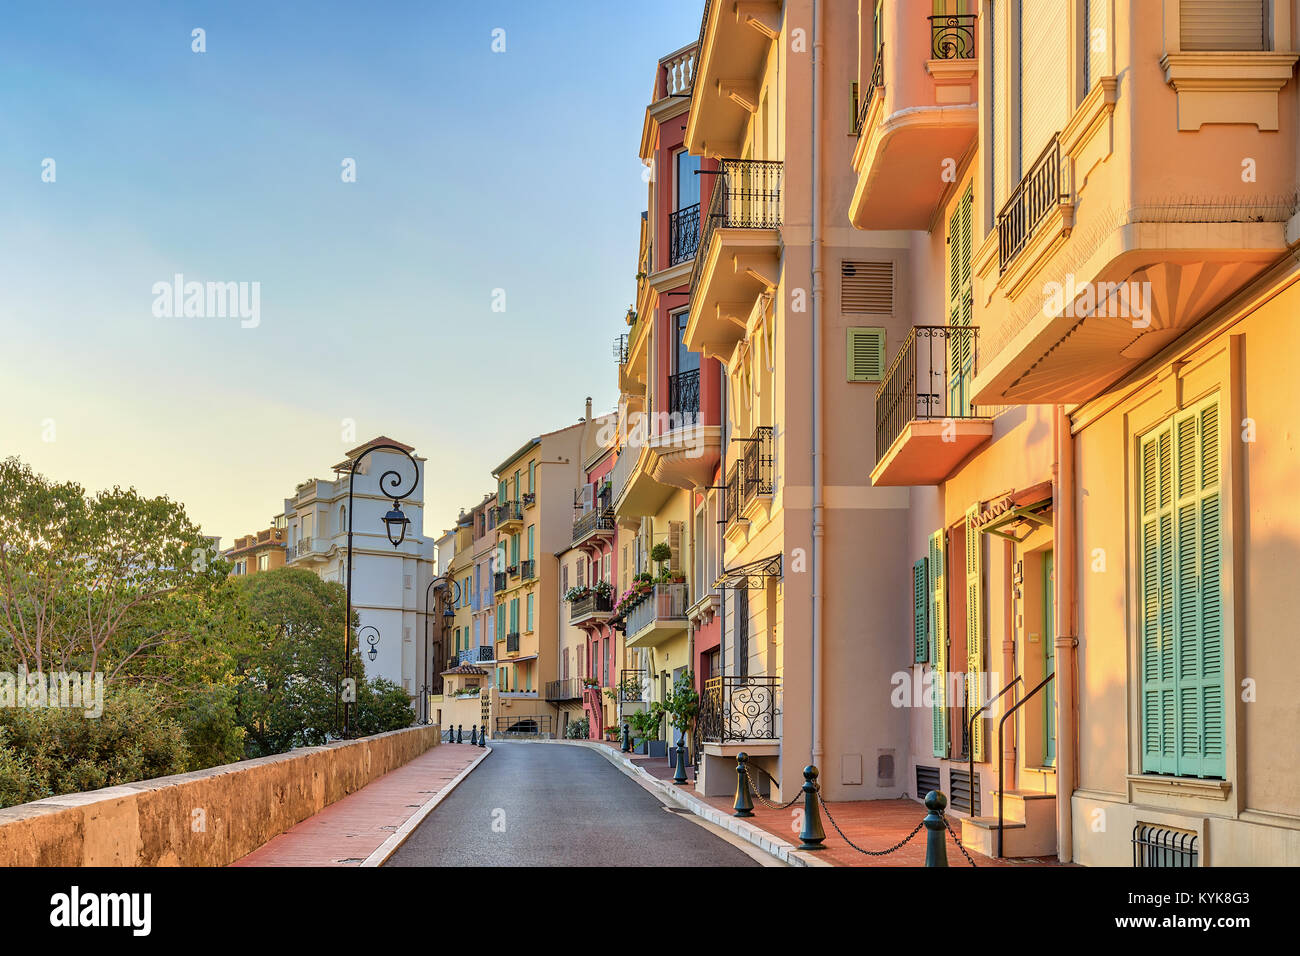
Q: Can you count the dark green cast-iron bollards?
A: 9